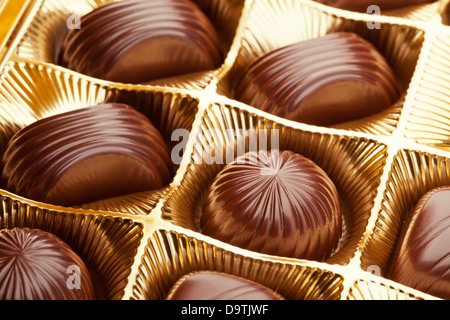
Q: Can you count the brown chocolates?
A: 8